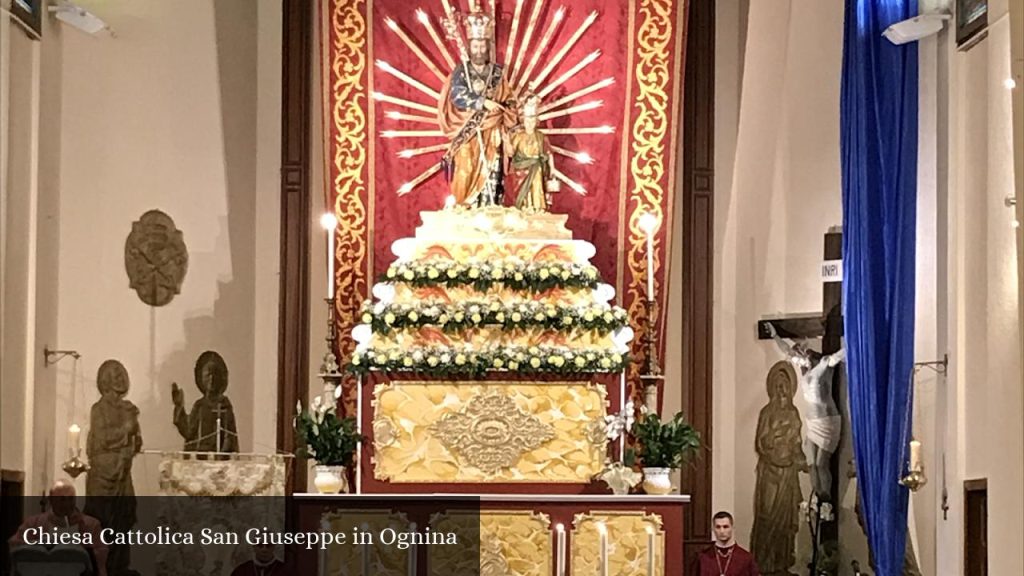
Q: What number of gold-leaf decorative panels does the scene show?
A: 4